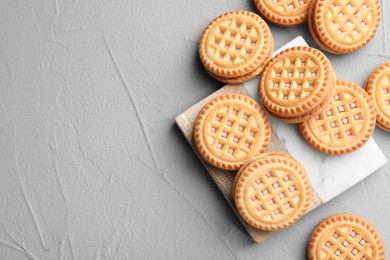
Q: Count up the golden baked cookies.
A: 9